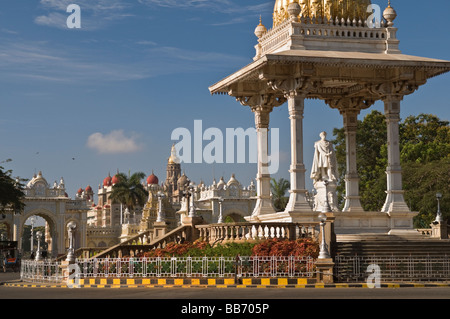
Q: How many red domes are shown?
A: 5